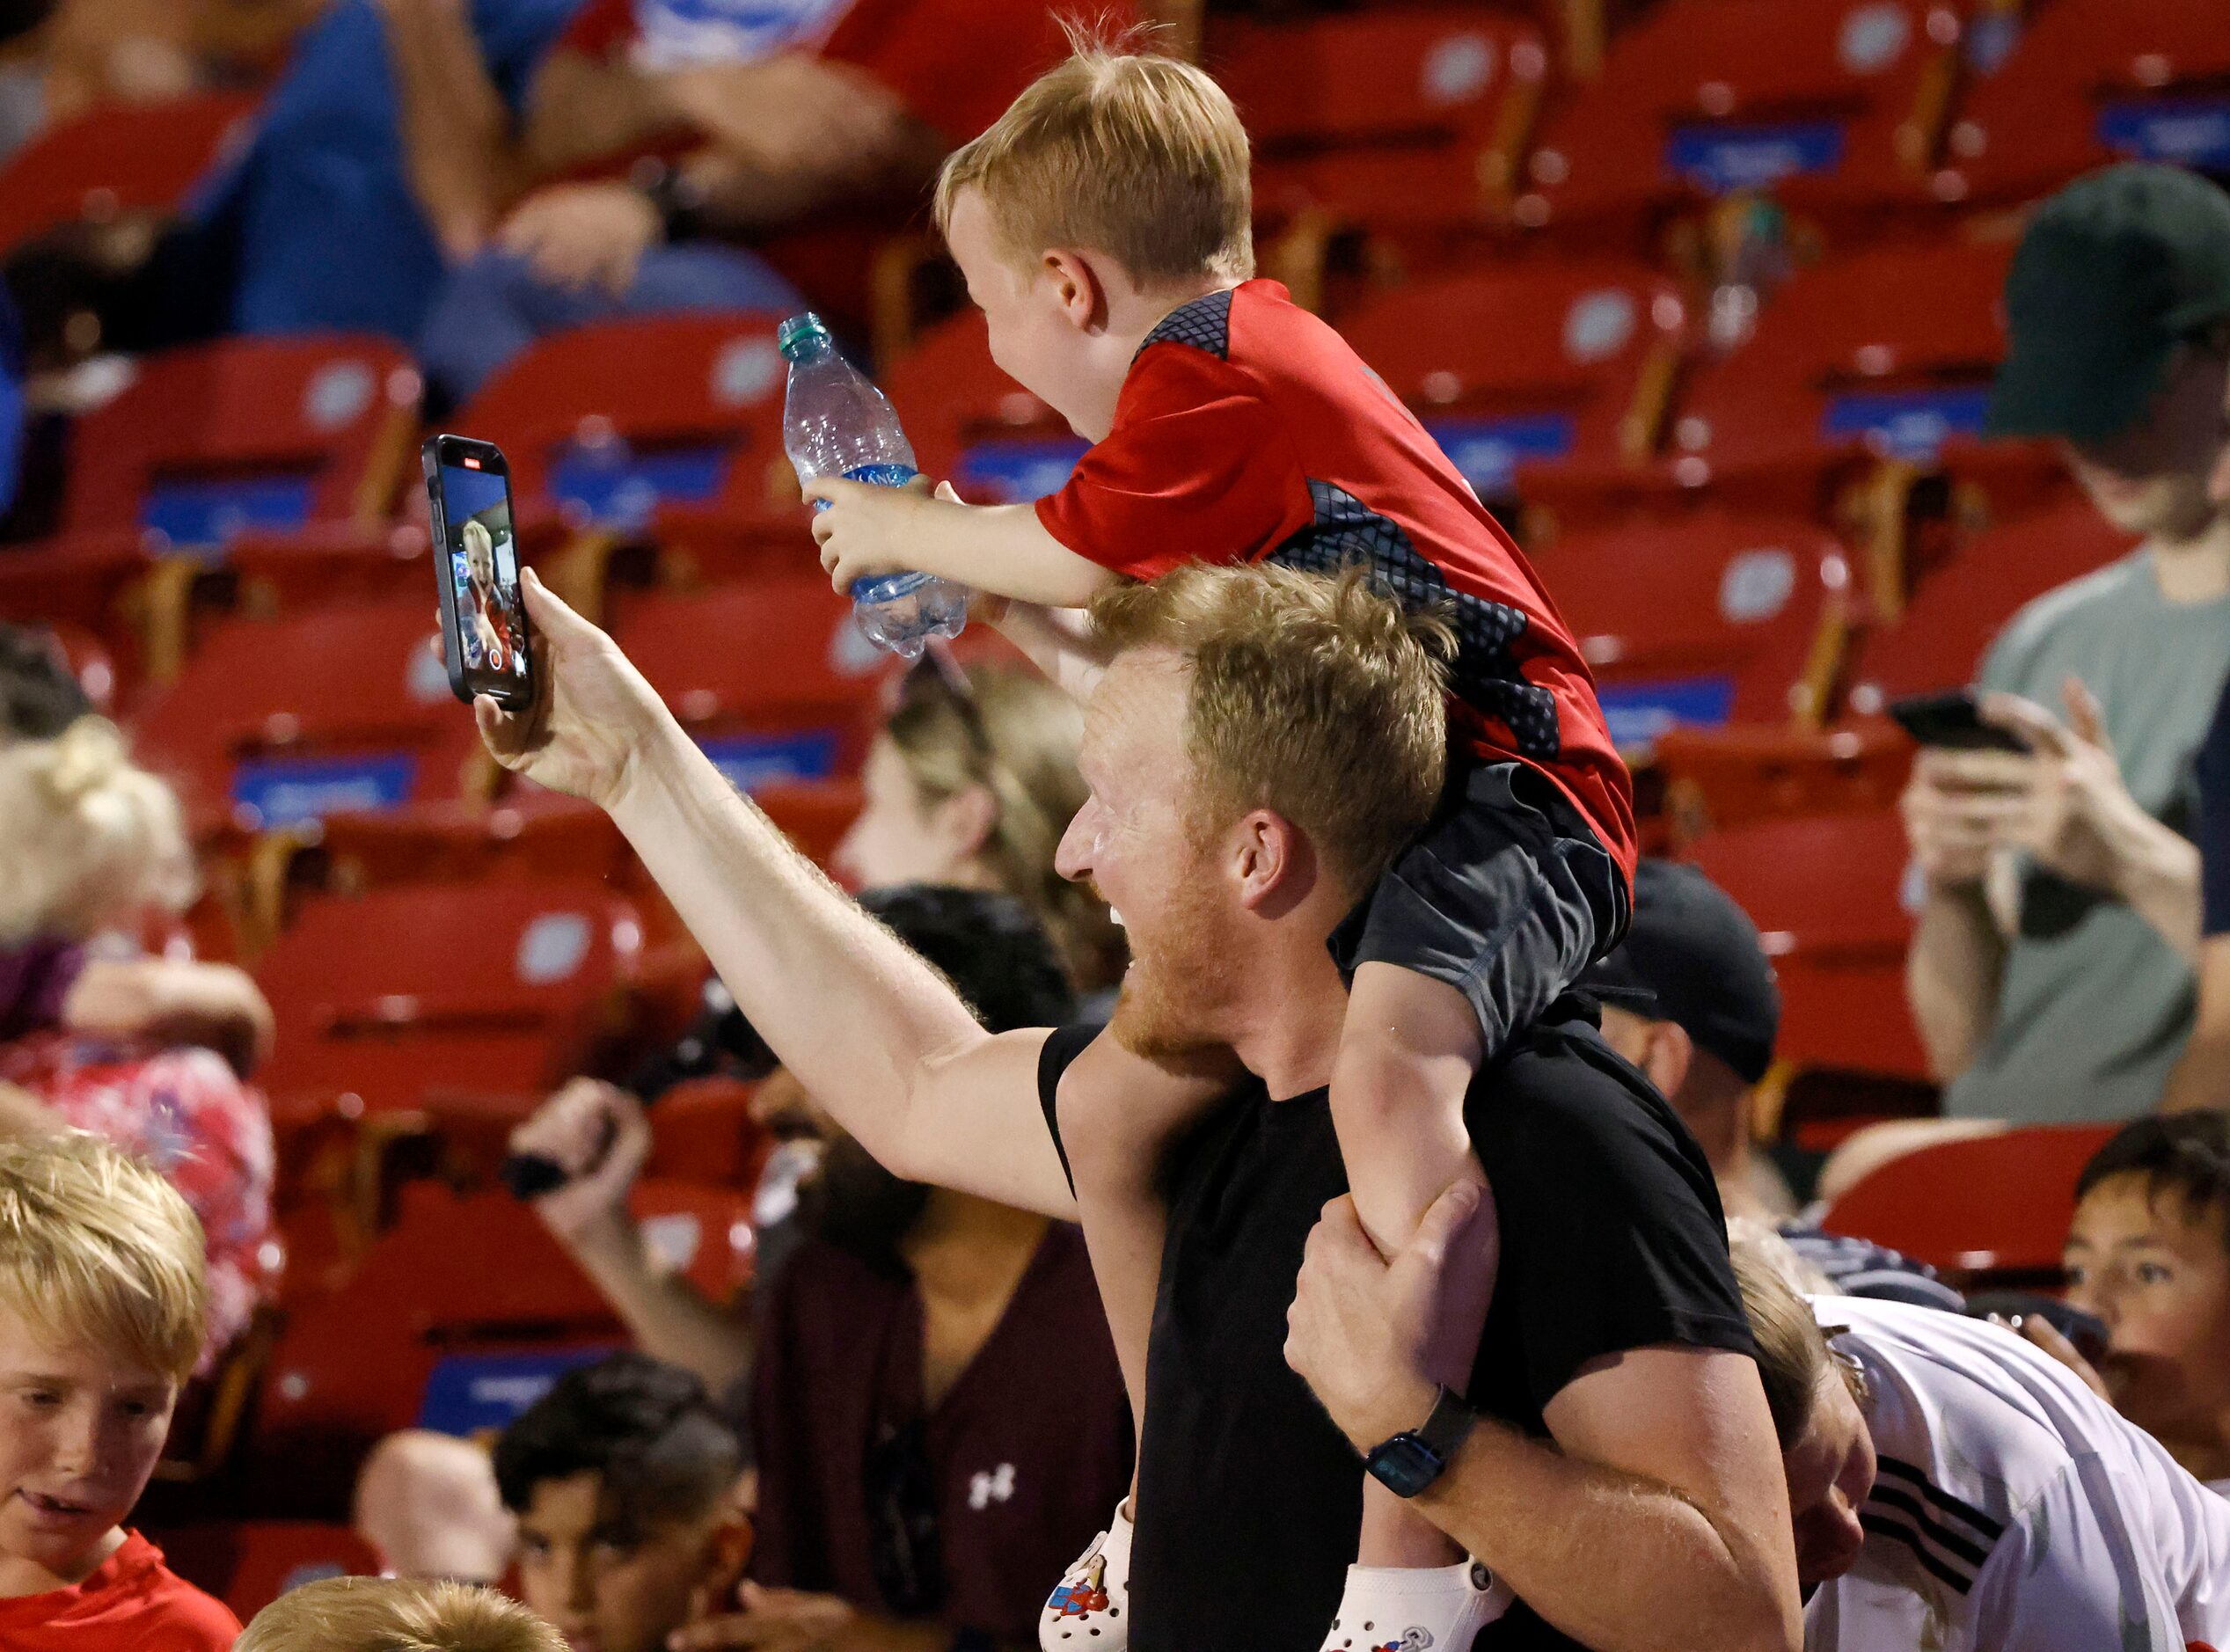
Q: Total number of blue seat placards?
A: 11